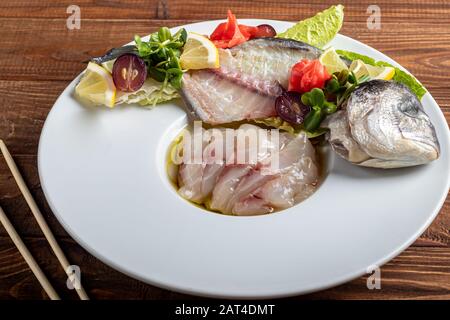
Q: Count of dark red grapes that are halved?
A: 3